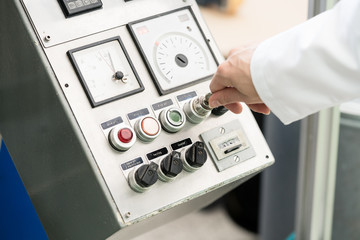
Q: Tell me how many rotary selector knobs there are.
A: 3